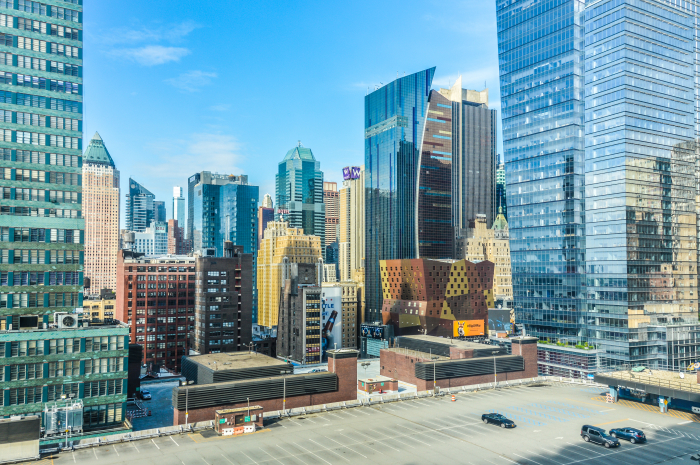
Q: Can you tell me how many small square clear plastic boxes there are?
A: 0